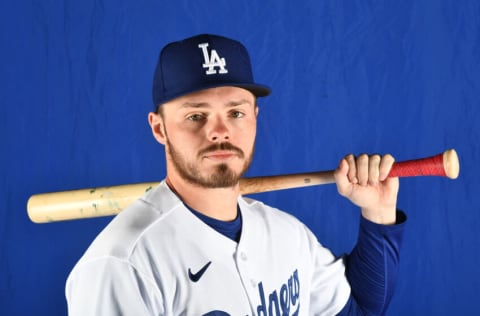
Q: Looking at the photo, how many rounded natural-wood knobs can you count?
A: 1